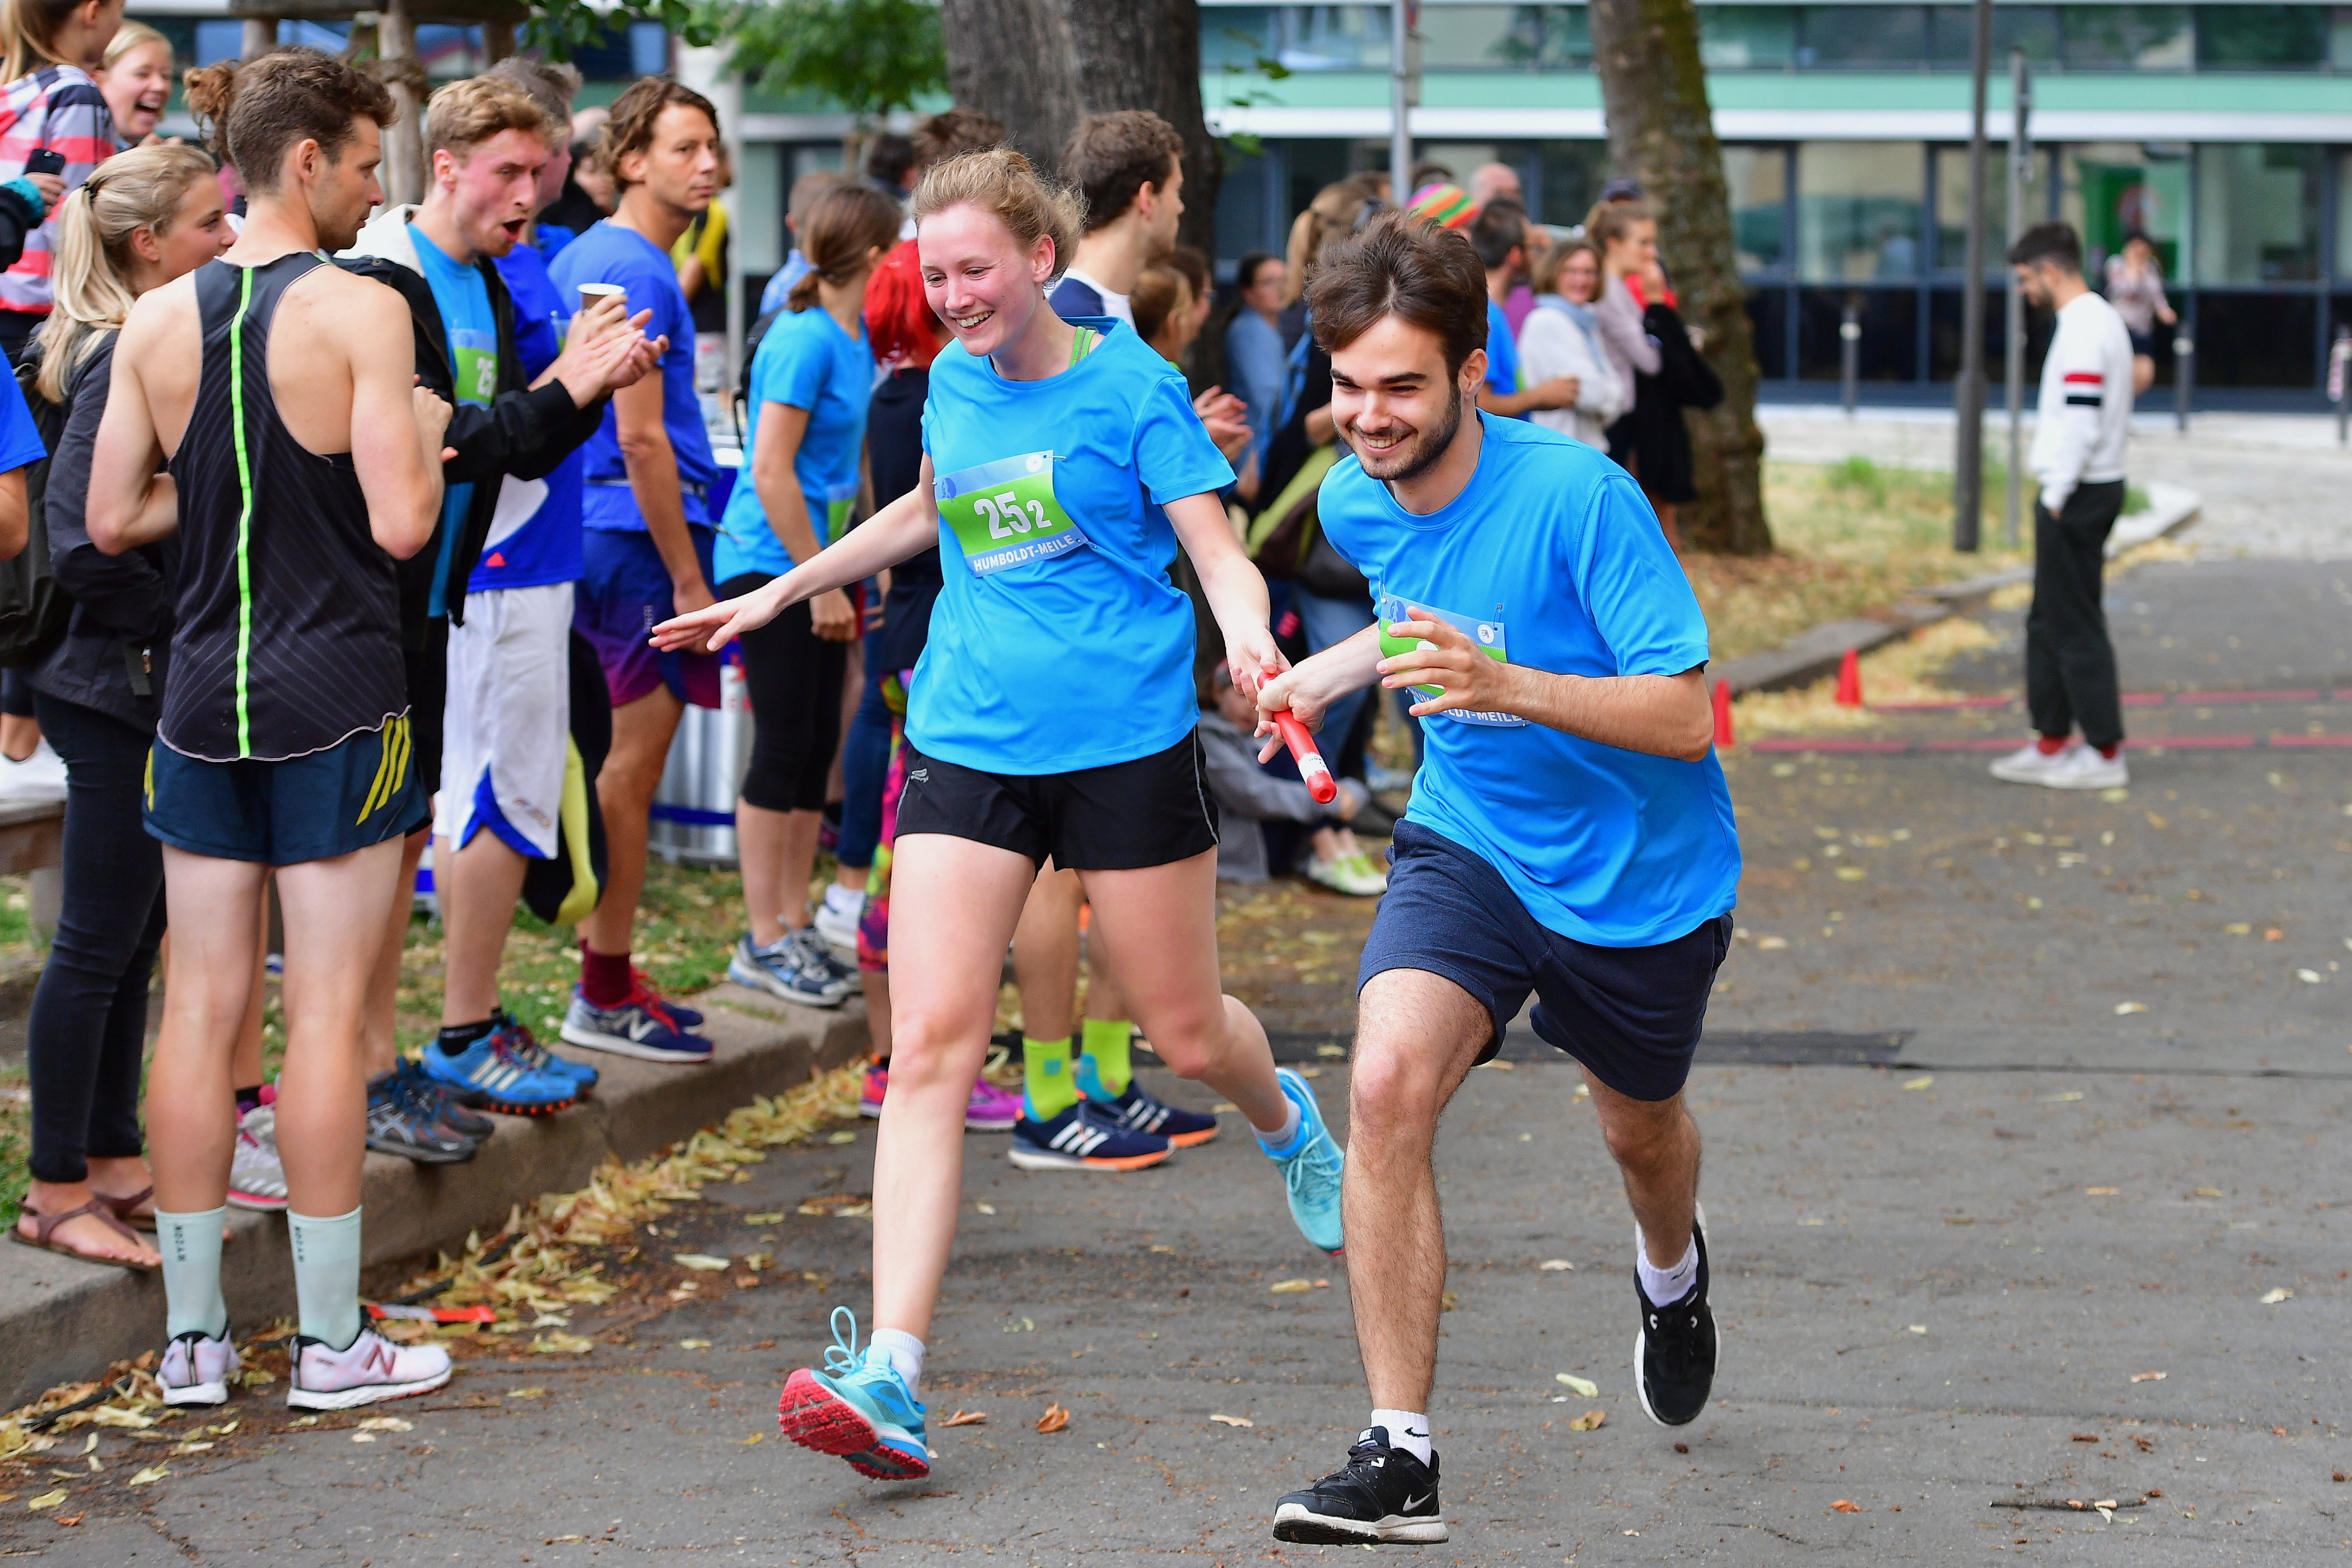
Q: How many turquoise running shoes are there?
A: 2